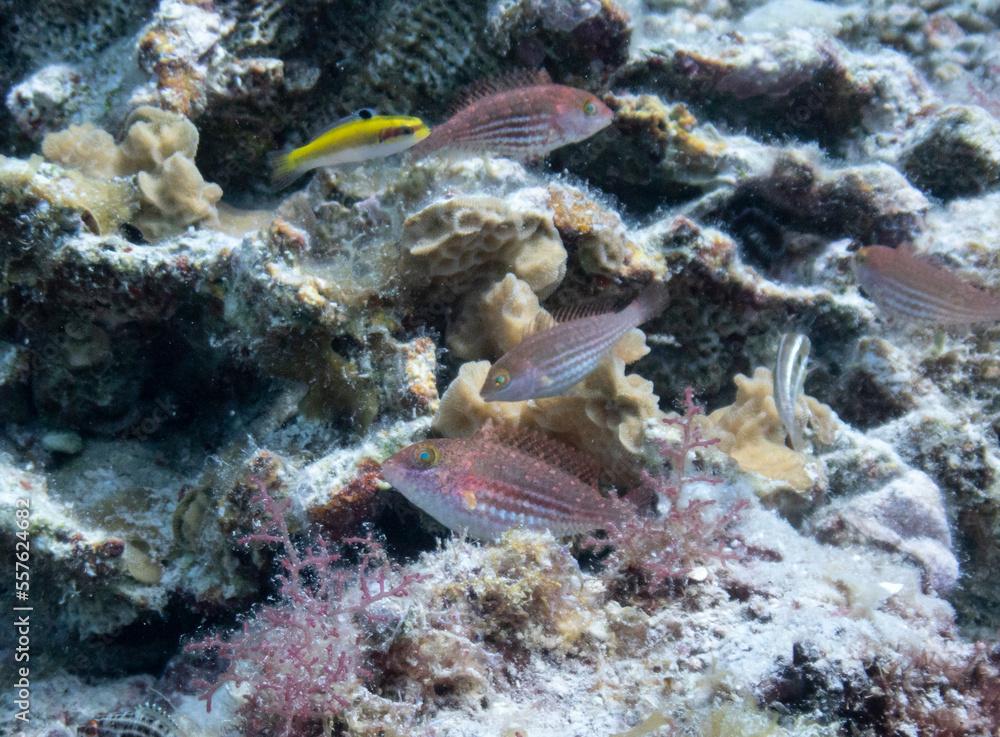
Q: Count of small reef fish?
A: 6